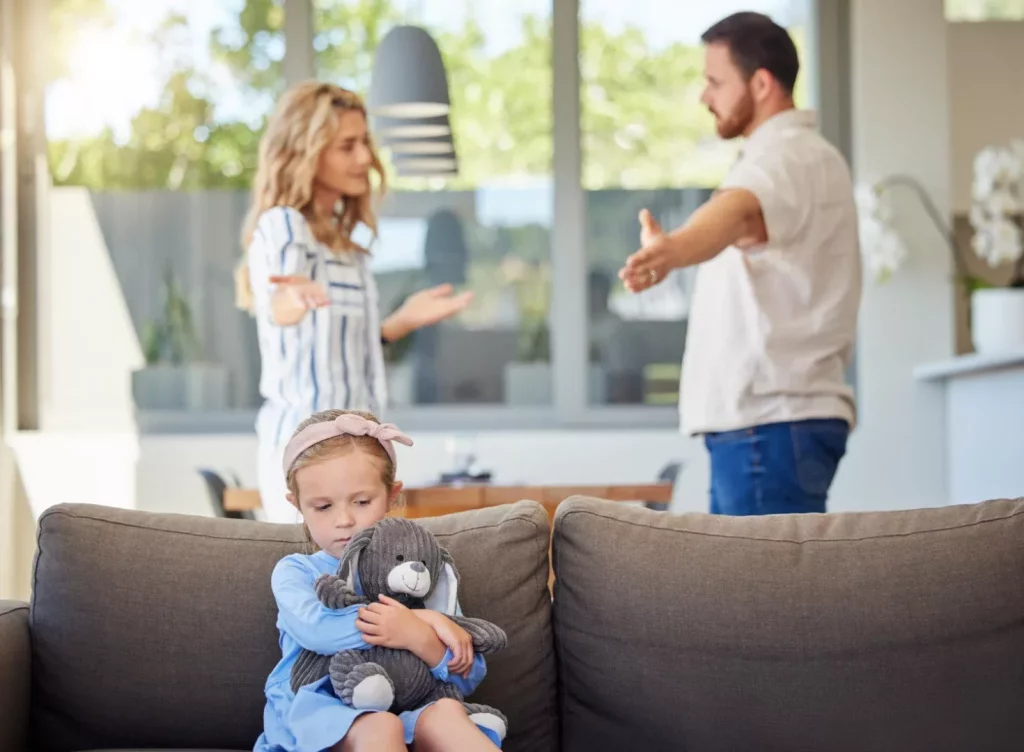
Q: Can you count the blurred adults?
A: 2